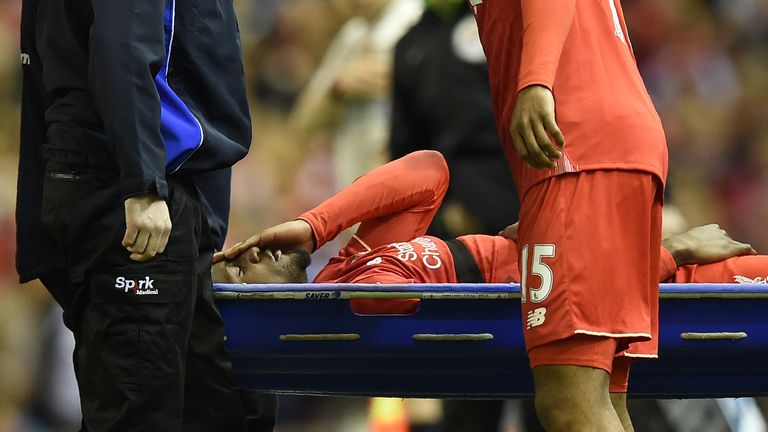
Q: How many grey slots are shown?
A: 3